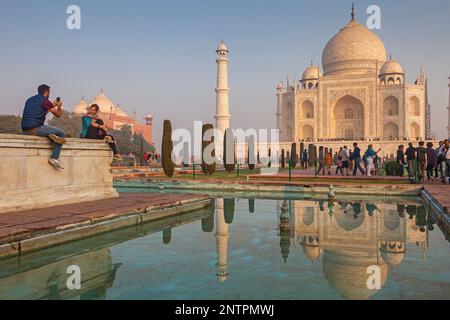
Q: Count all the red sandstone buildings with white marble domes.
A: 1